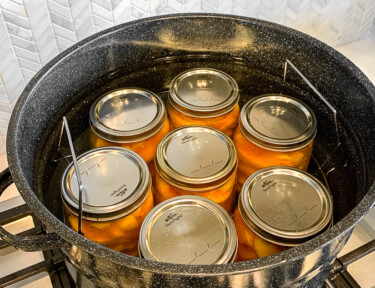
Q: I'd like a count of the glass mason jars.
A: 7